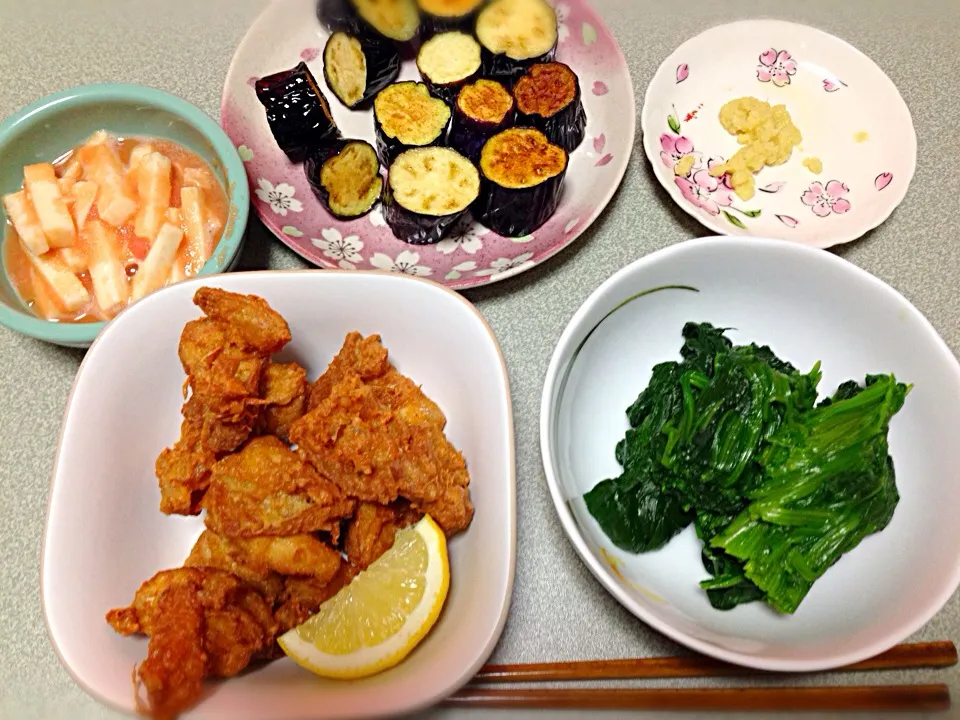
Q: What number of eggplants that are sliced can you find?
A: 12